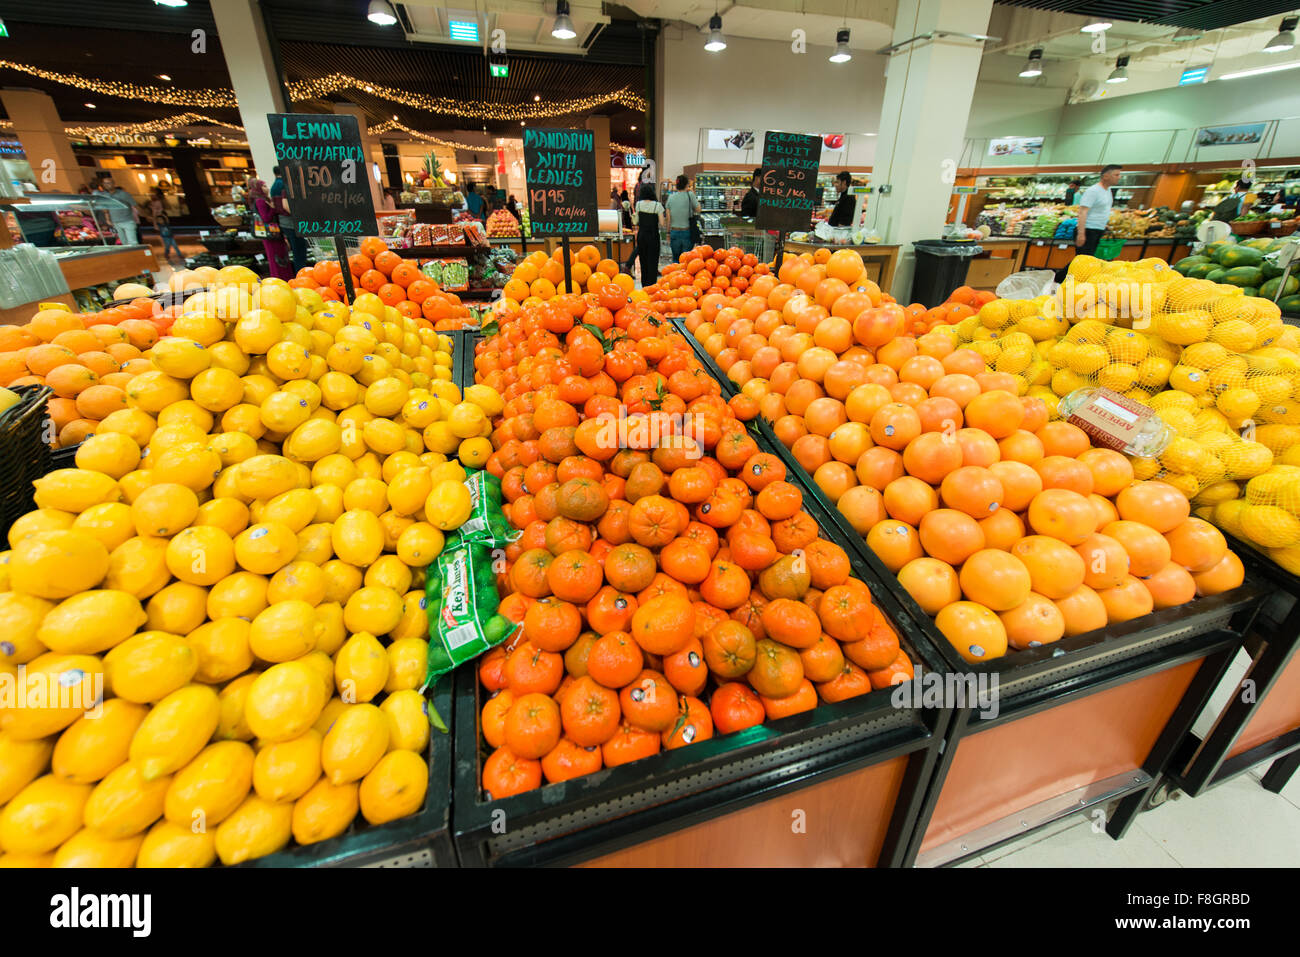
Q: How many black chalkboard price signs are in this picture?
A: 3